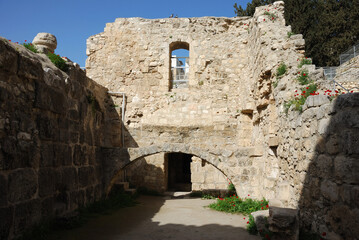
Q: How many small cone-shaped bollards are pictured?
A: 0